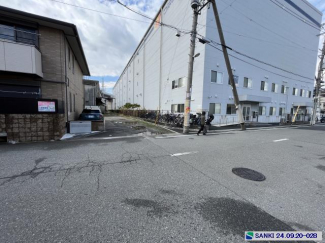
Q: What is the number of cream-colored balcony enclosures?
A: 1